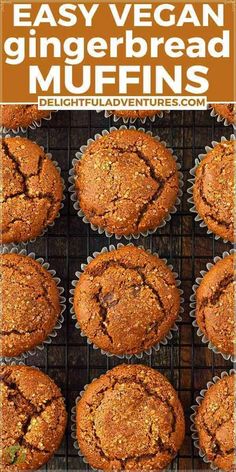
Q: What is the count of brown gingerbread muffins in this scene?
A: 12